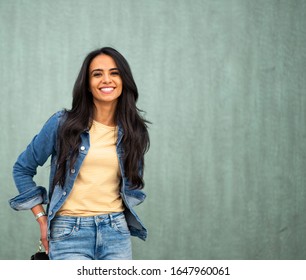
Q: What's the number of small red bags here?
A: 0